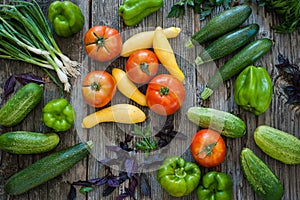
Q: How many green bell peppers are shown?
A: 6